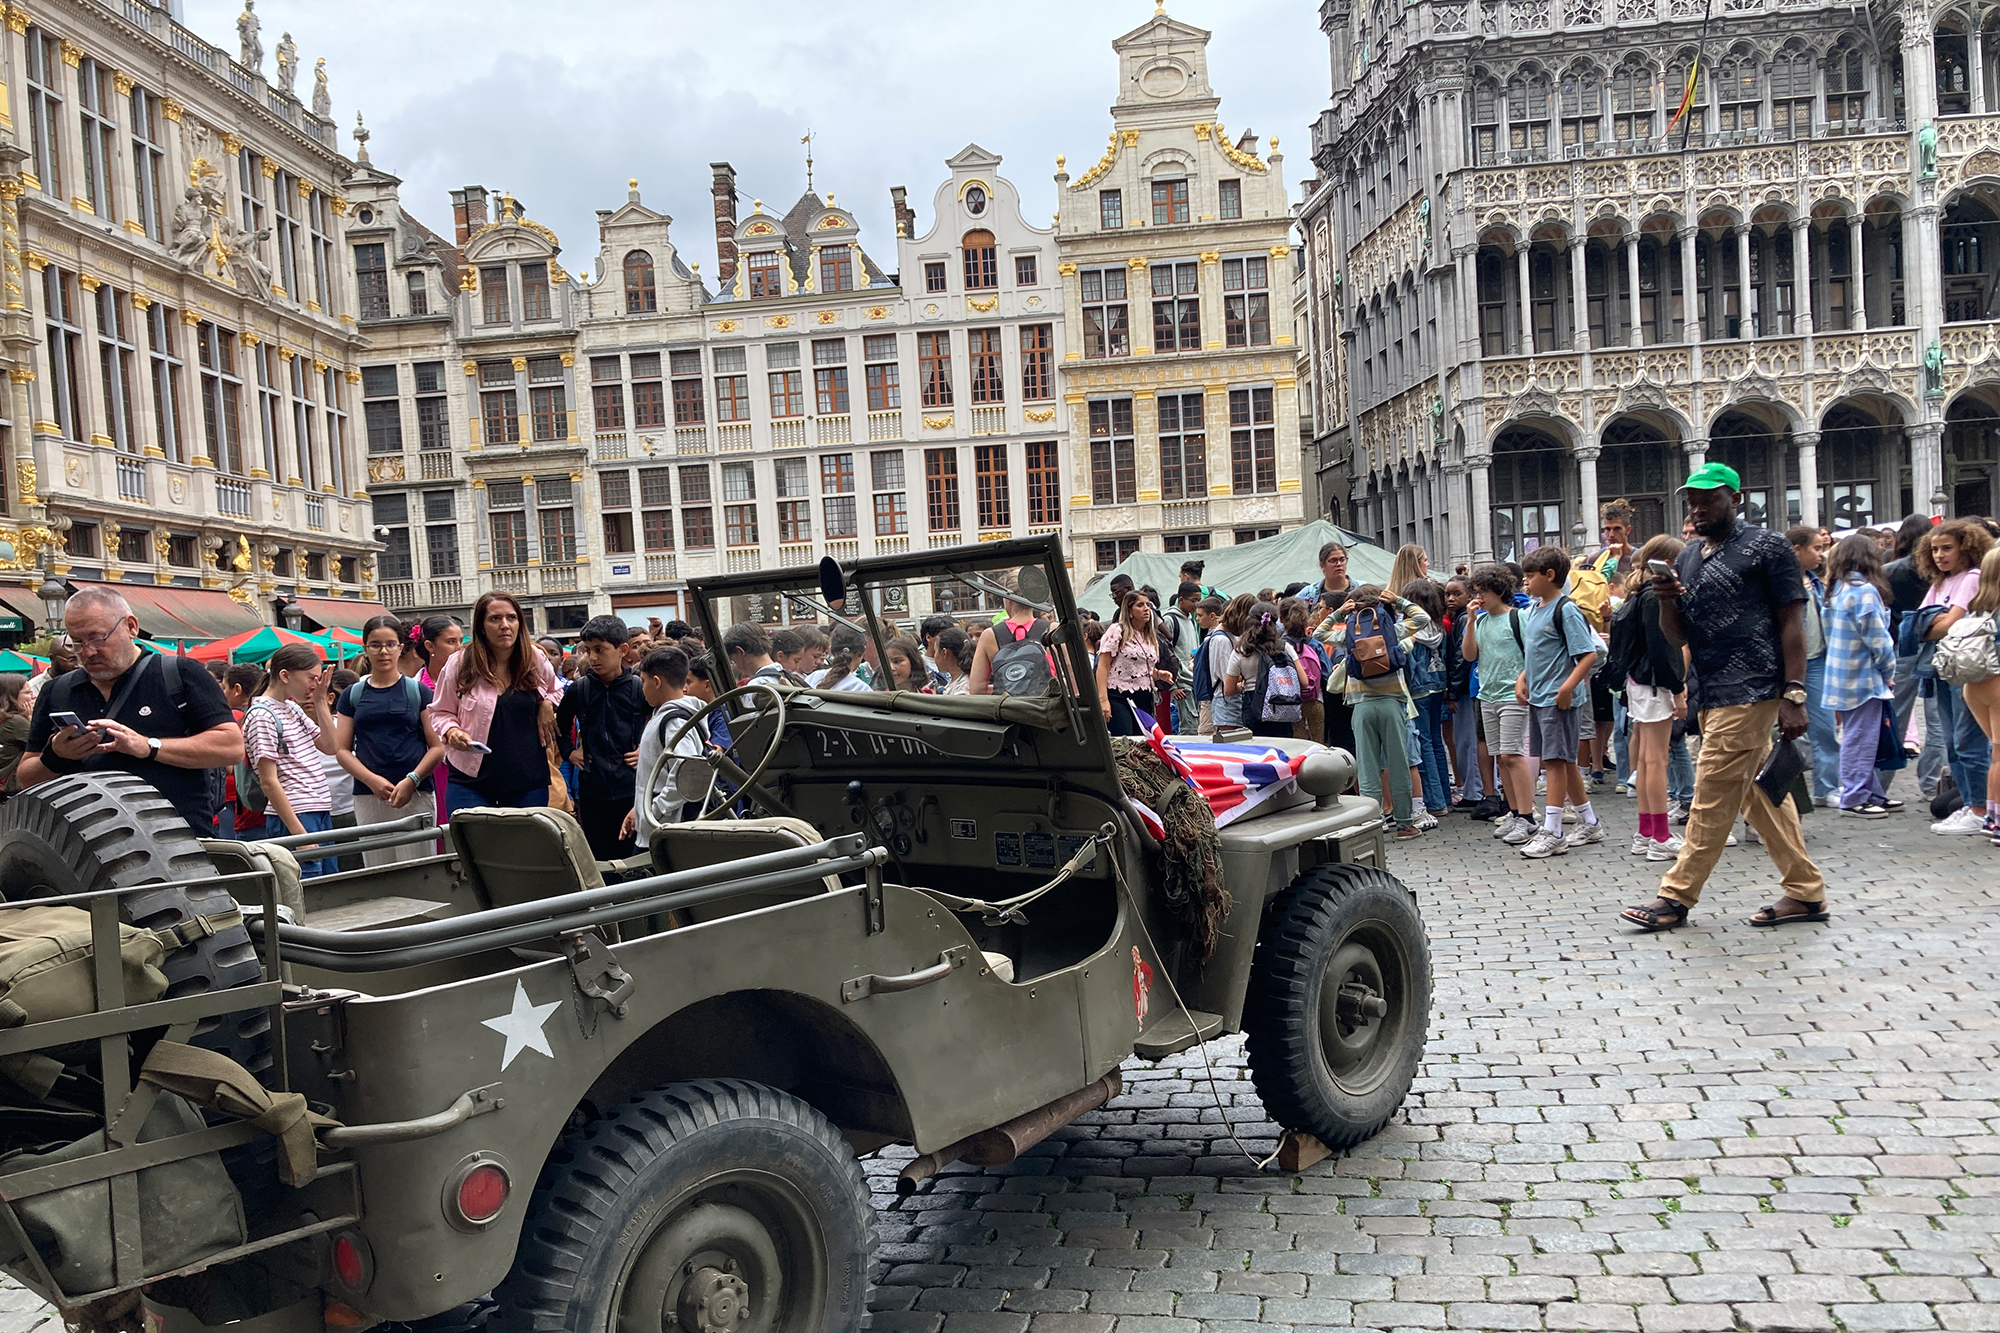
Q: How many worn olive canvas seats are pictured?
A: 3